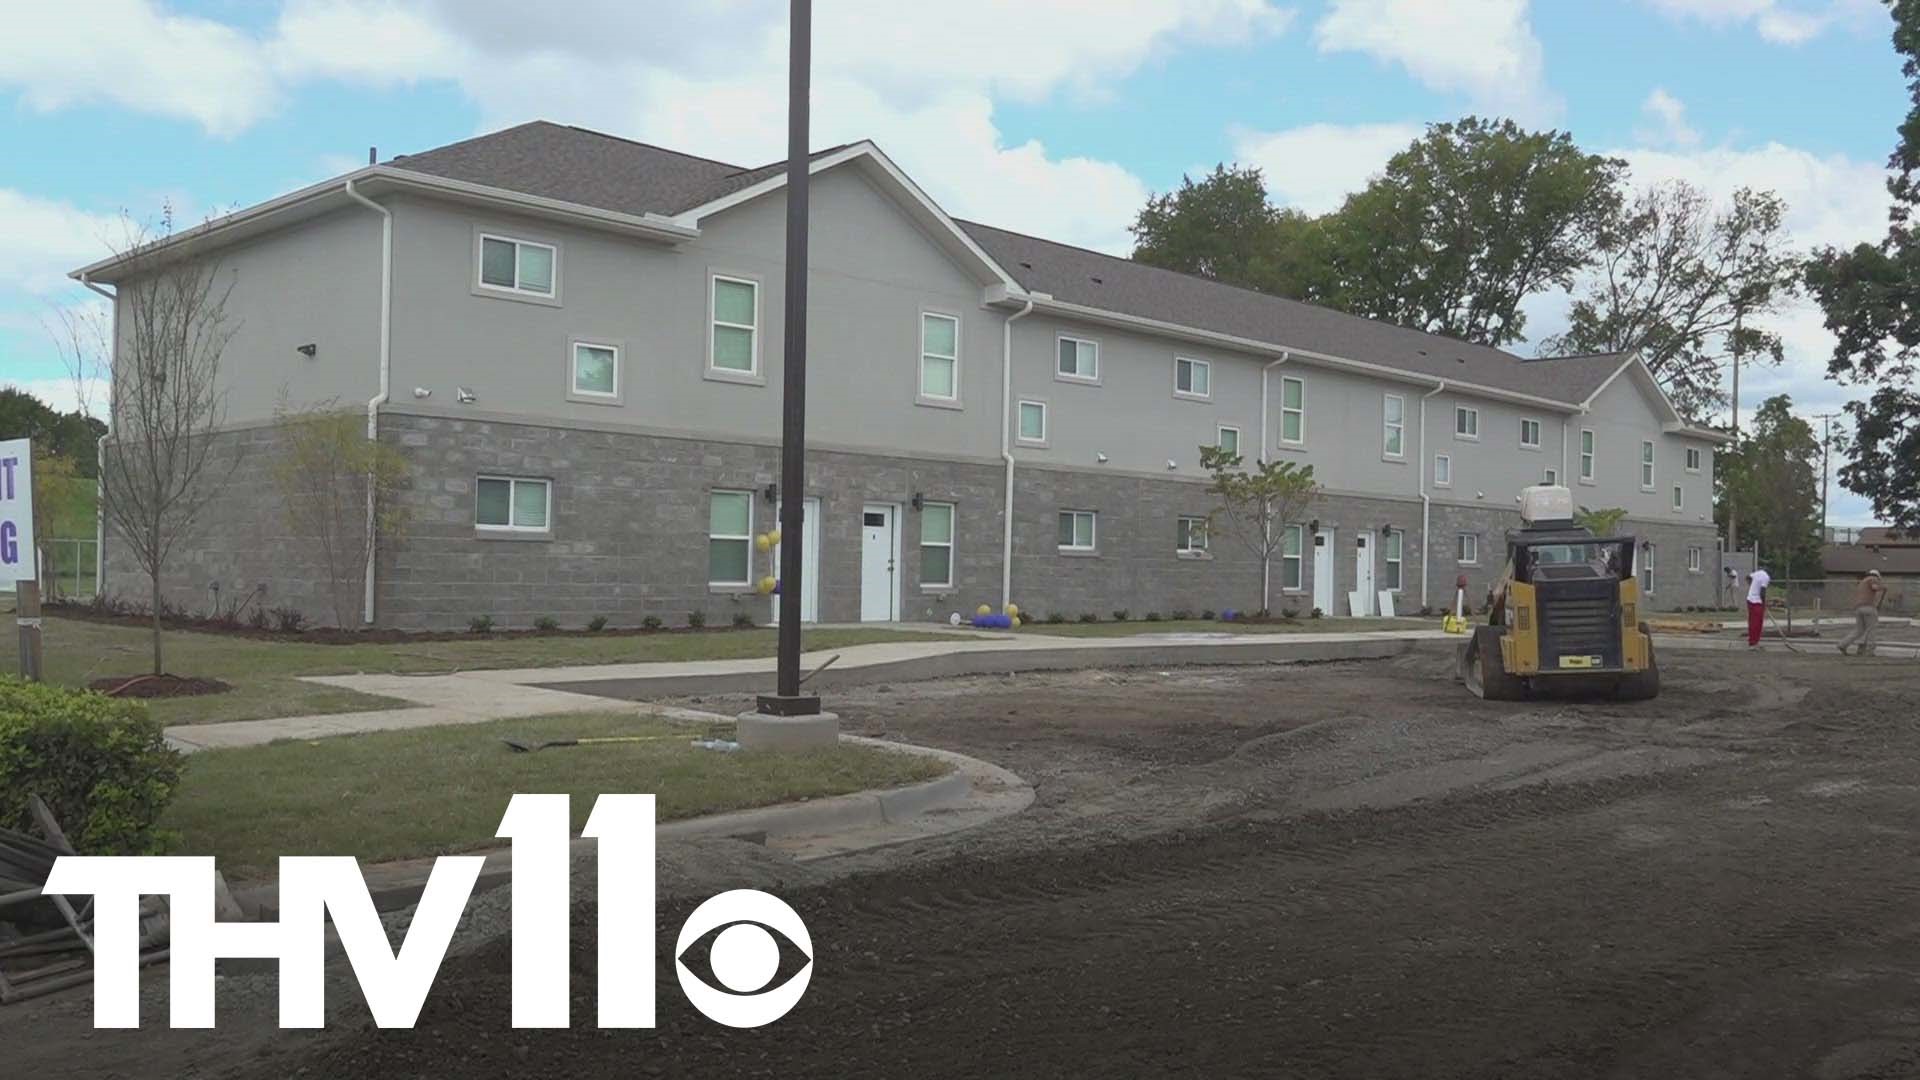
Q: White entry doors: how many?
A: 4